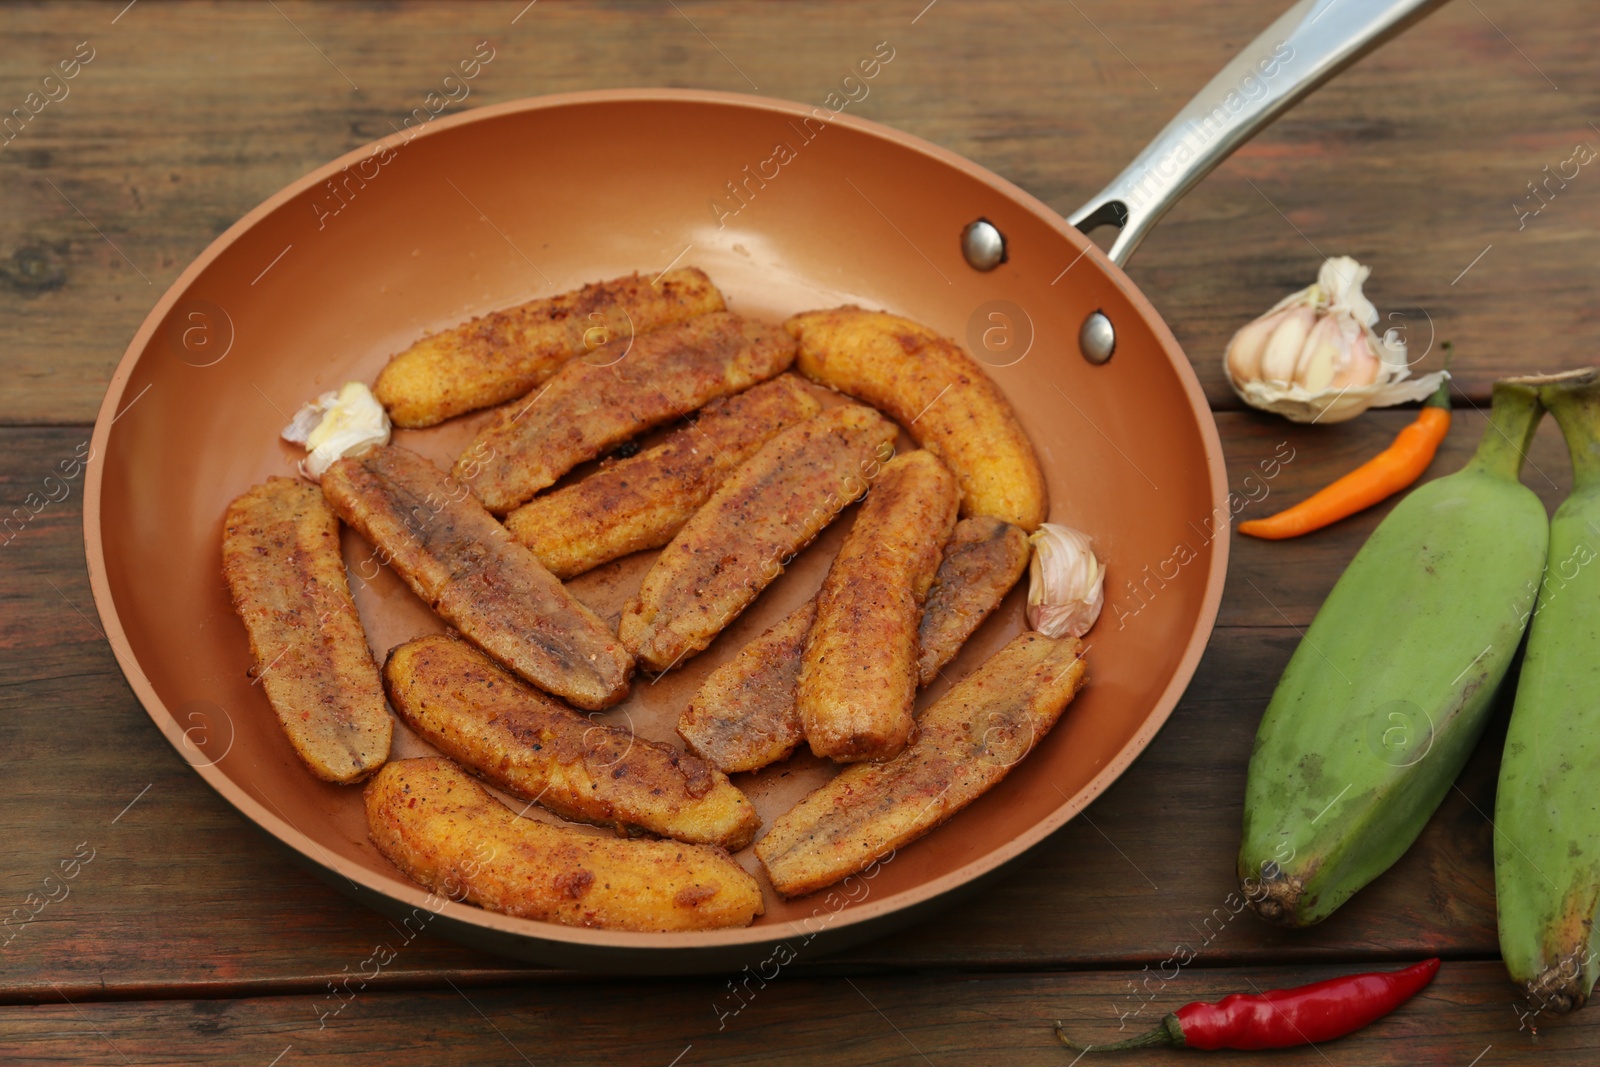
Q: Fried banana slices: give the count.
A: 12